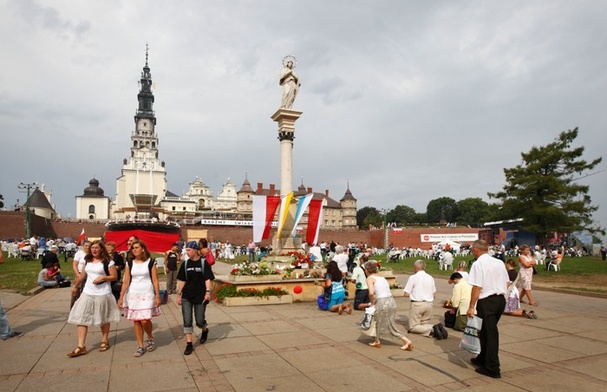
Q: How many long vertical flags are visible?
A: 4